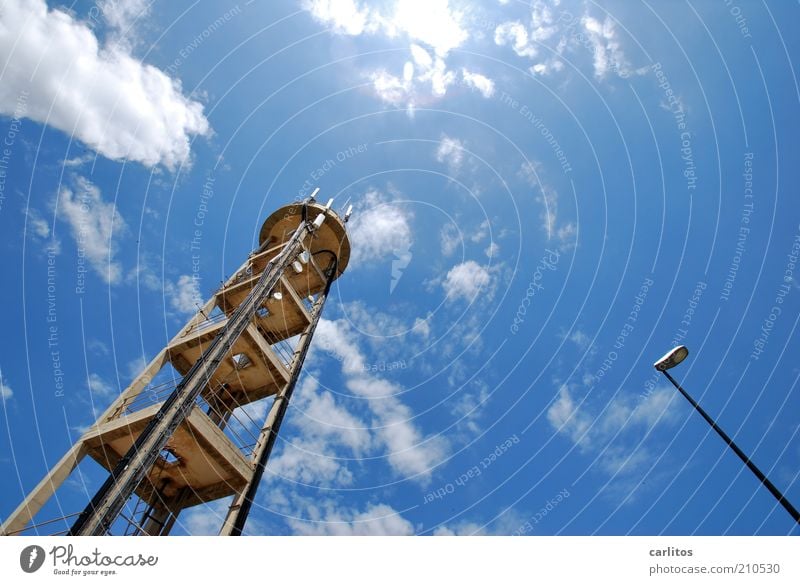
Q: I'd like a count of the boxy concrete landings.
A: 4